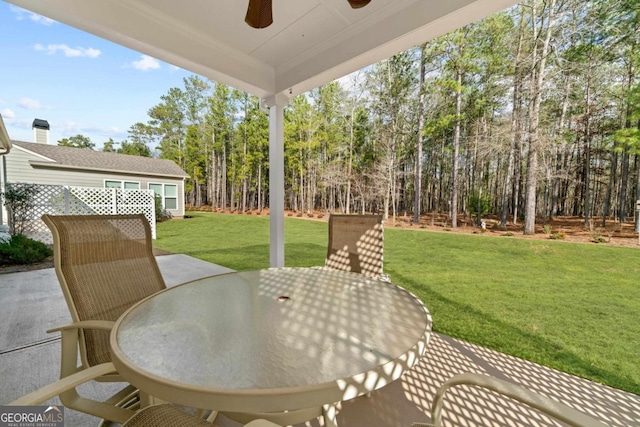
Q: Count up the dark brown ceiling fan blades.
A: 2